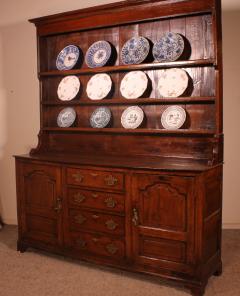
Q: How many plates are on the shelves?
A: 12